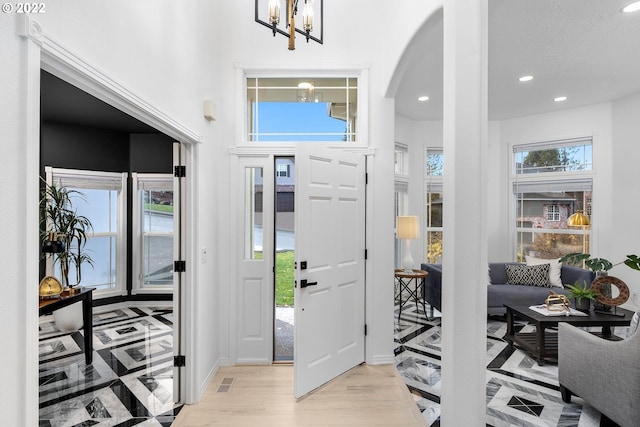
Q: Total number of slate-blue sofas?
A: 1